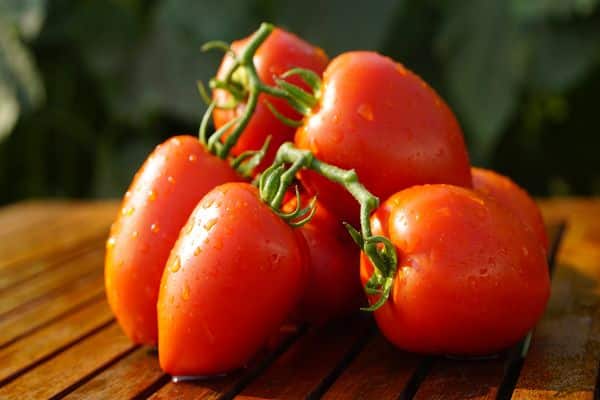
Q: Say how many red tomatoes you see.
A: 7